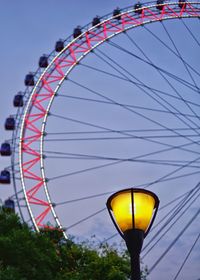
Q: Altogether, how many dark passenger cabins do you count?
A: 14